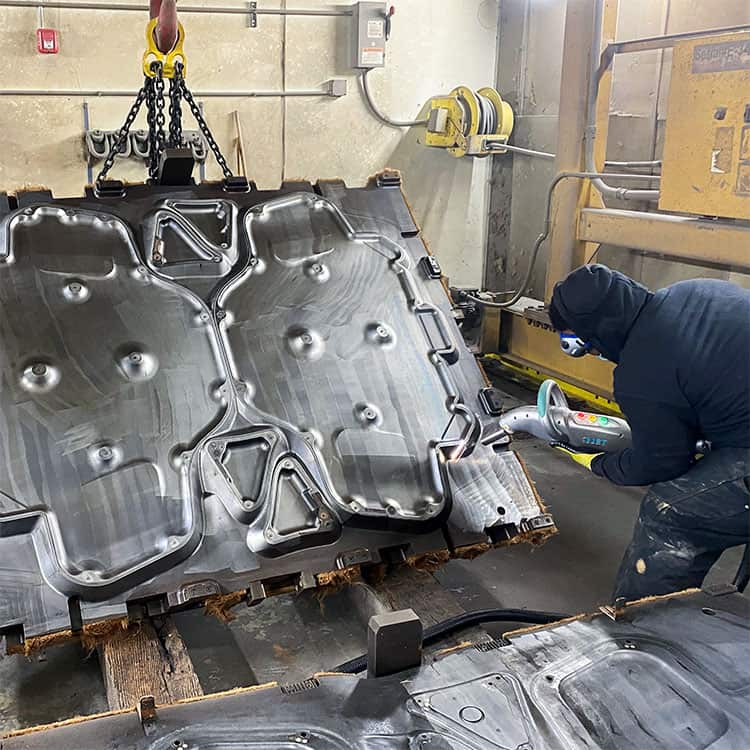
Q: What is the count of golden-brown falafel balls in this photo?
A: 0